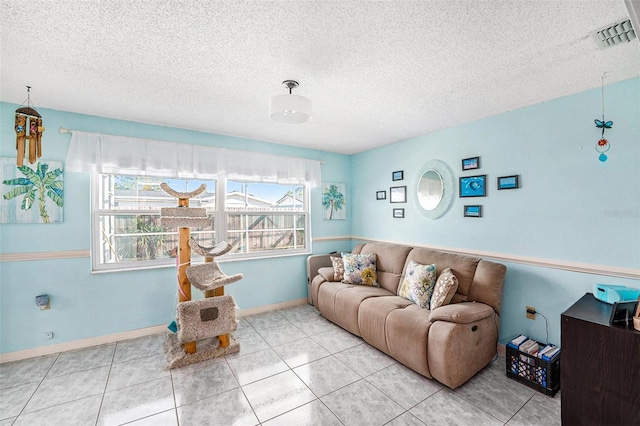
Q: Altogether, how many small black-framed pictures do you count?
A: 8